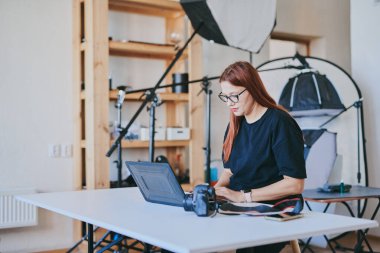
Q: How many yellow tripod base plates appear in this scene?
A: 0